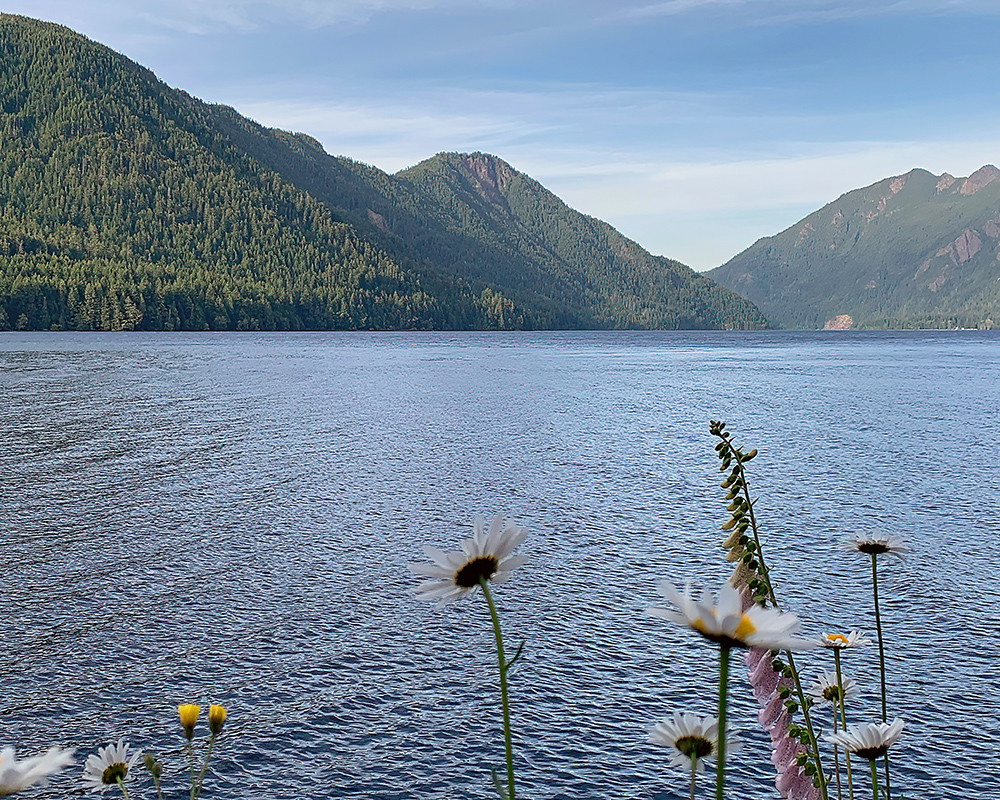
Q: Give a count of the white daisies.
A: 9